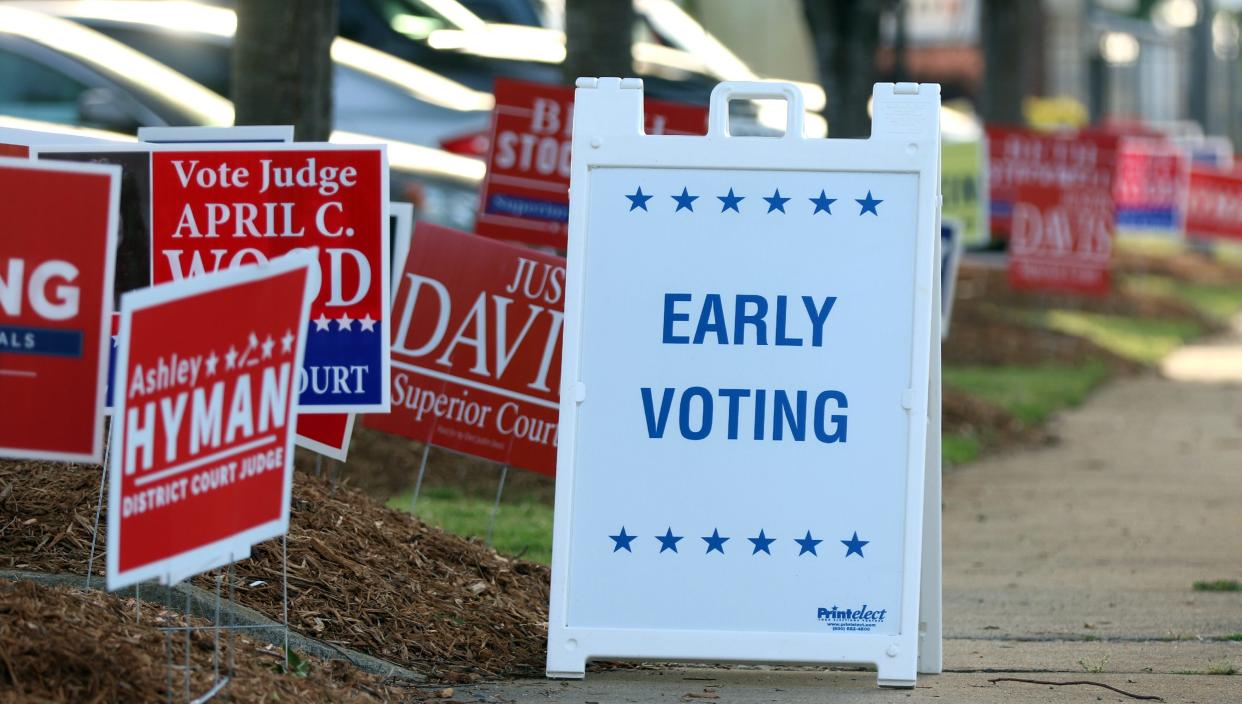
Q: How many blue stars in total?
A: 12